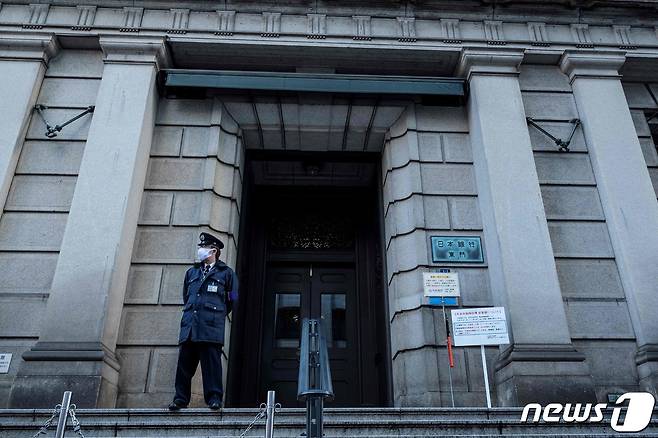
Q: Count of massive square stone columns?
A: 4